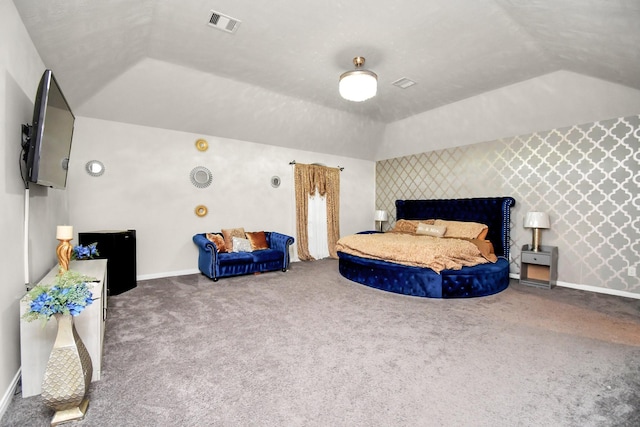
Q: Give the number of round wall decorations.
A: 5